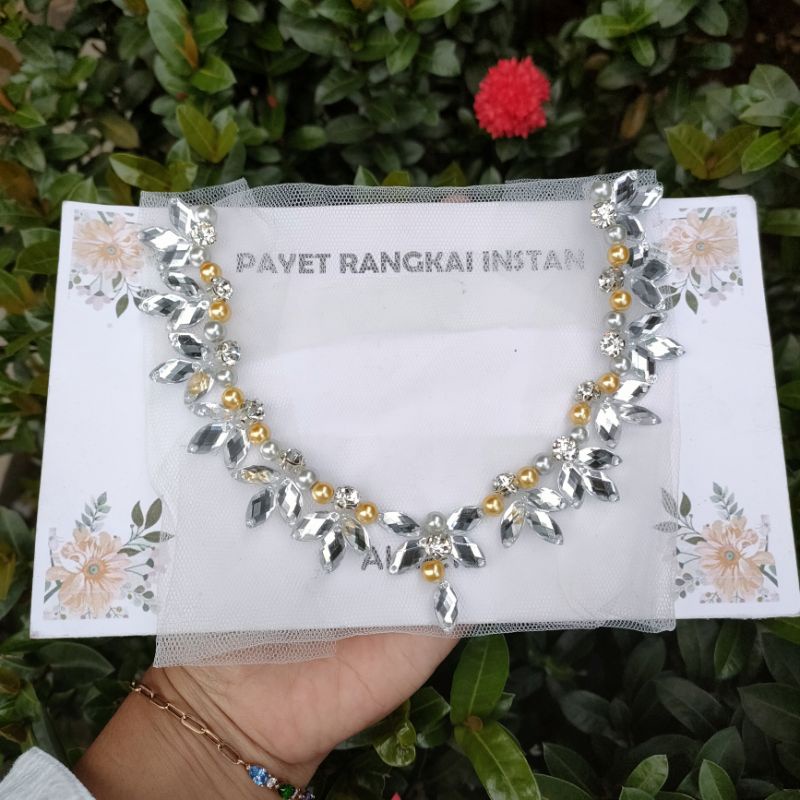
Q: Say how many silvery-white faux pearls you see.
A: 13